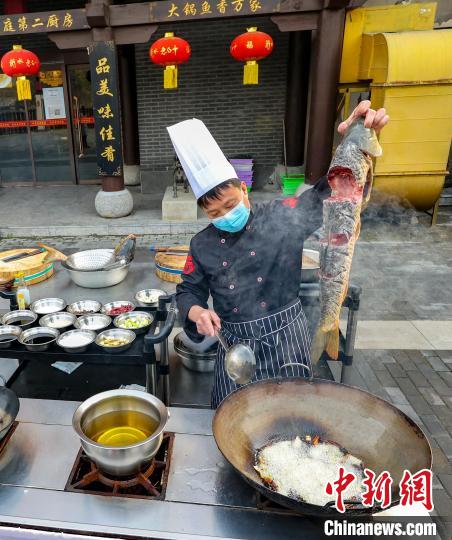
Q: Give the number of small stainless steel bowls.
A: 12